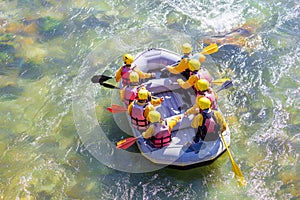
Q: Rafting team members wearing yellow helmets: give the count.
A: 8